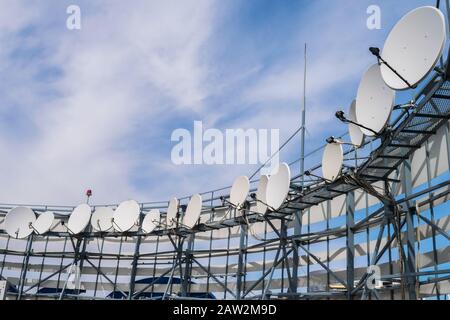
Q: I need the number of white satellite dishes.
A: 15